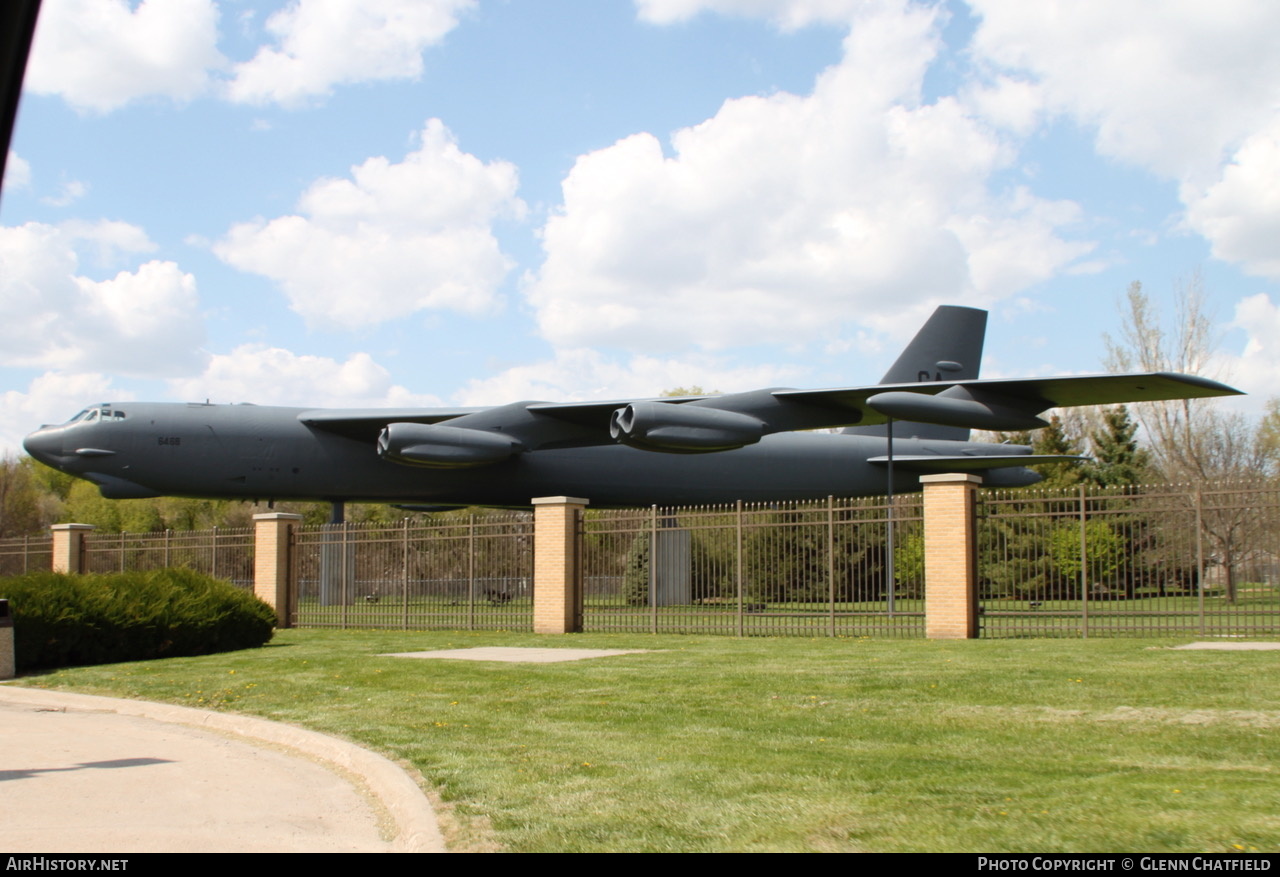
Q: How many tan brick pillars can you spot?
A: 4